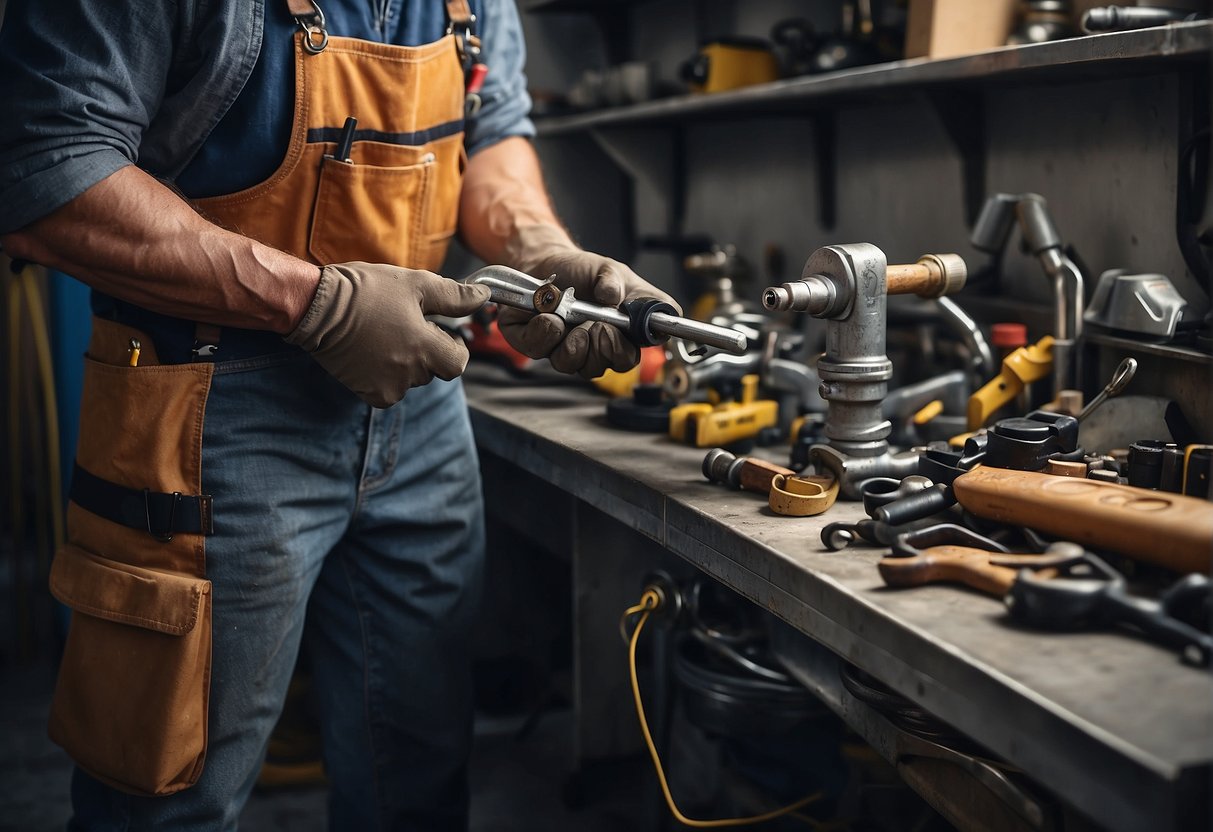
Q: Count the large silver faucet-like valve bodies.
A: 1